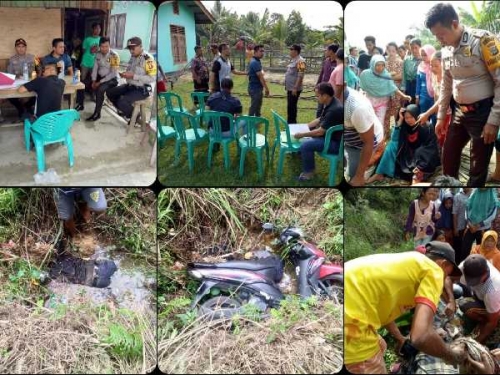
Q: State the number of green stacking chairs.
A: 9